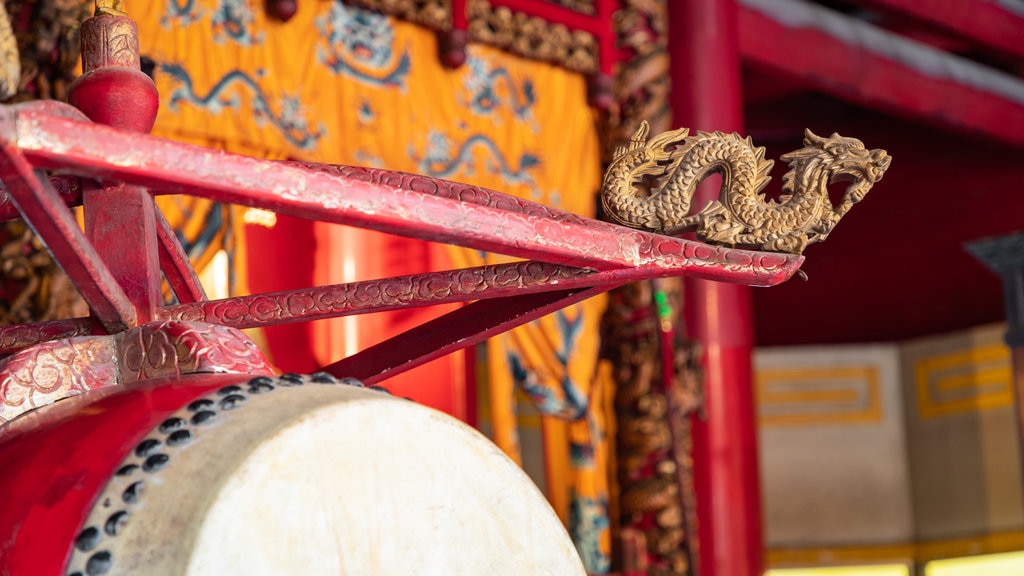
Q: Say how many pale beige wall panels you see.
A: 2